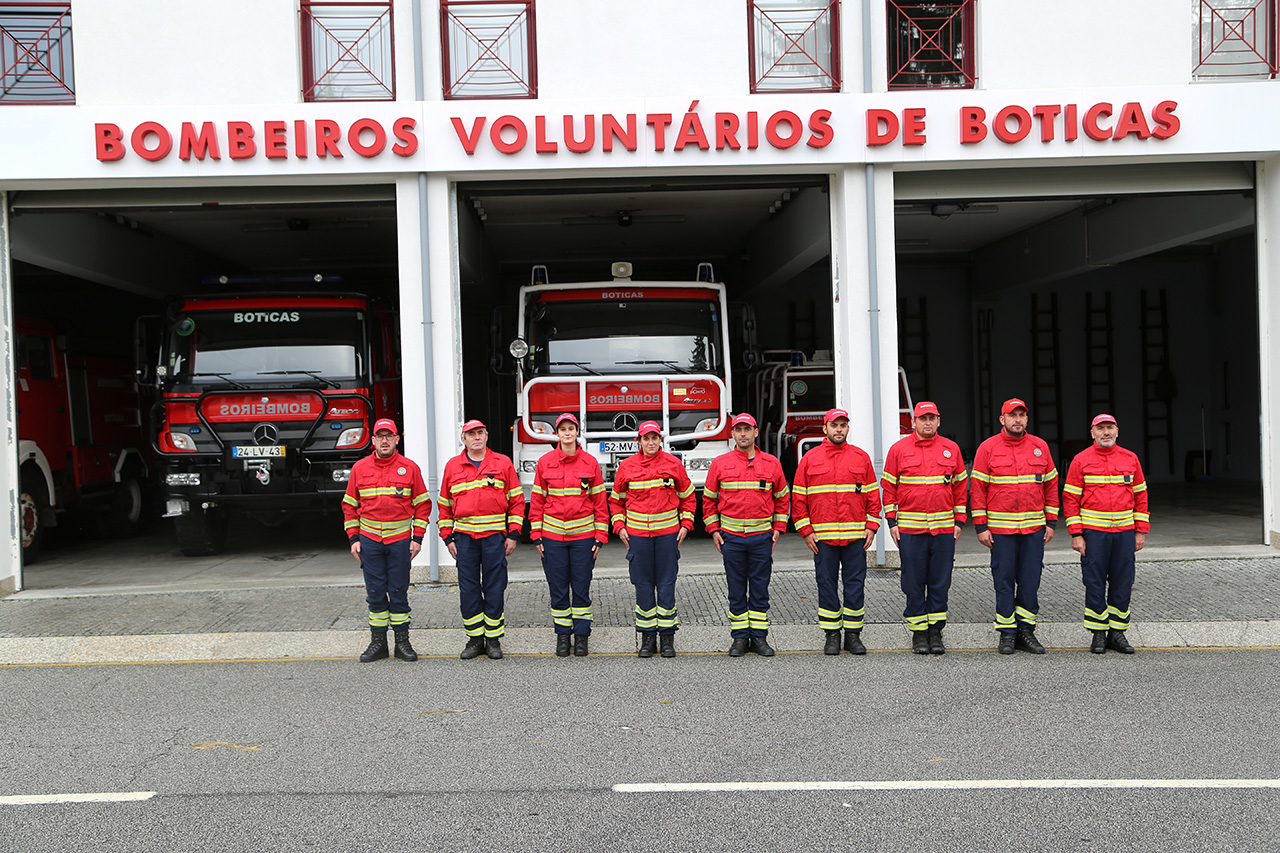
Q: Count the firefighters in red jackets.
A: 9